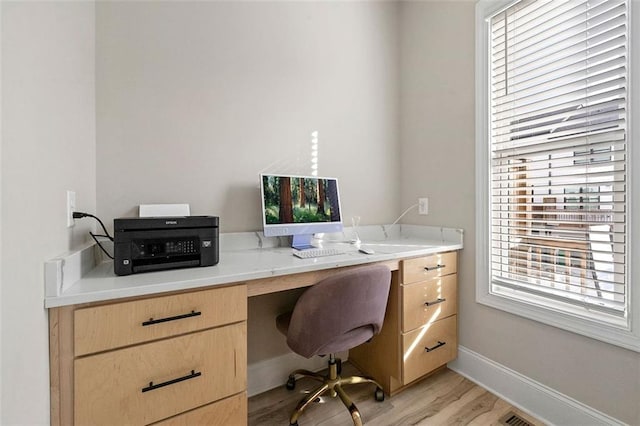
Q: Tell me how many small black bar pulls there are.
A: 5